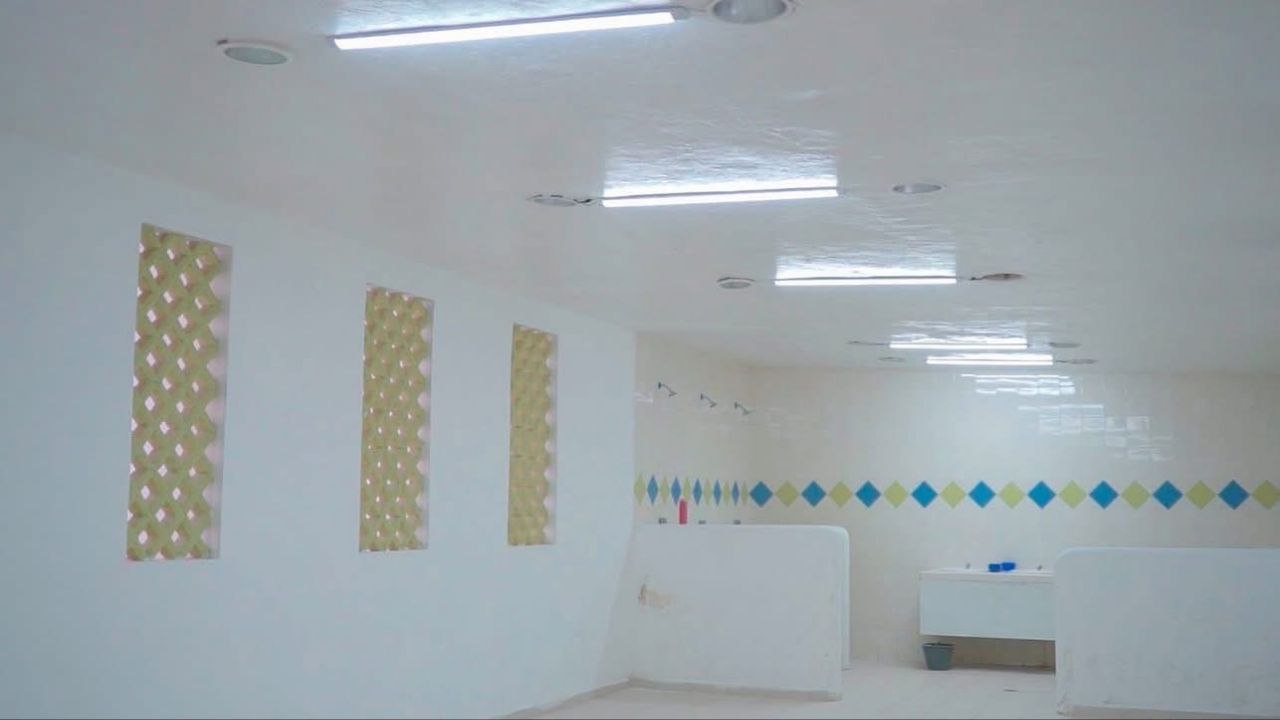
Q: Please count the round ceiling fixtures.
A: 10